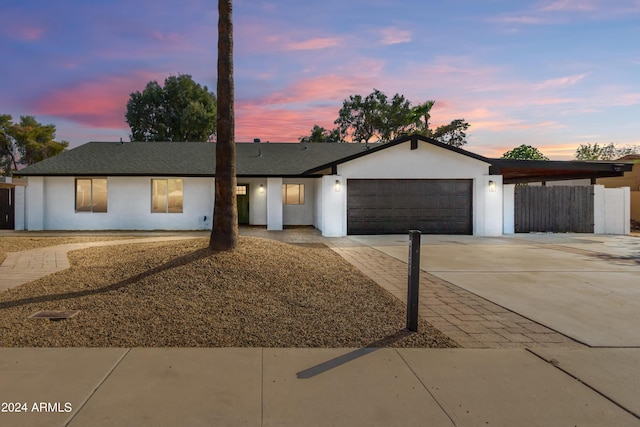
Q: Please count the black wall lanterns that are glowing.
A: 3